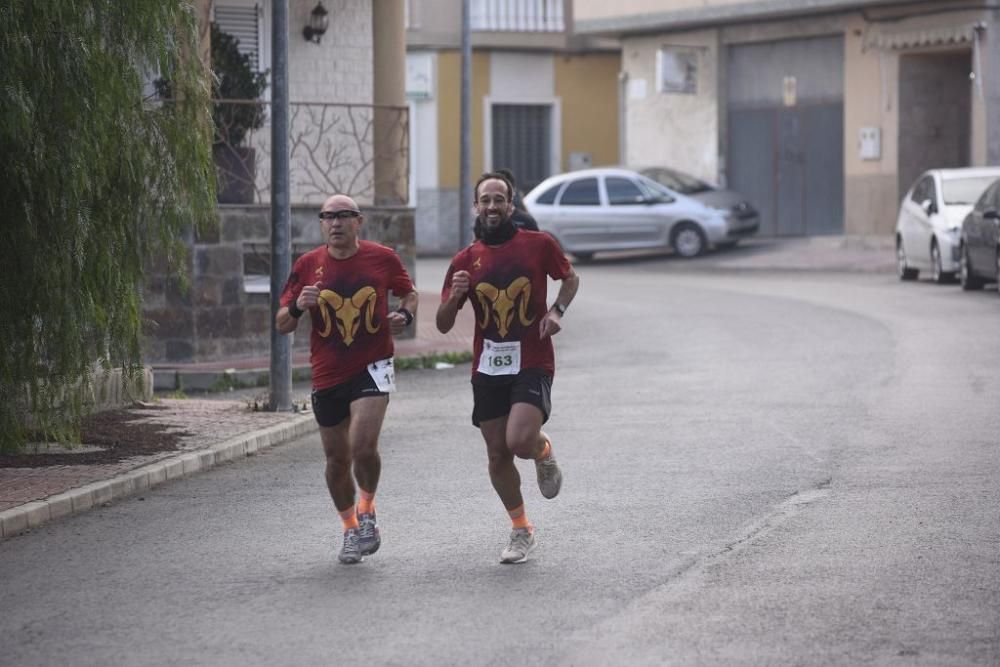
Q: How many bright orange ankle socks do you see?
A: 4